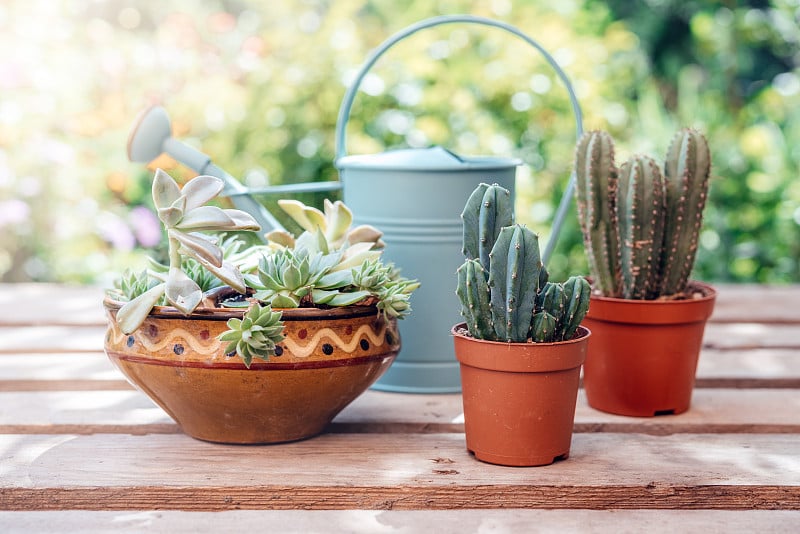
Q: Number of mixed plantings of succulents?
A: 1